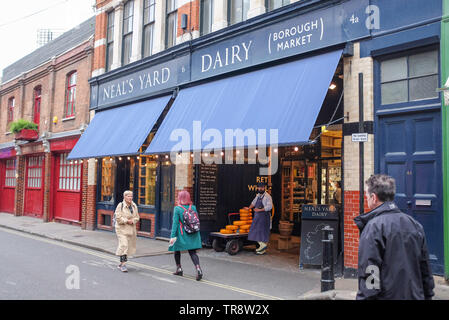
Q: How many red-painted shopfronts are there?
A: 3